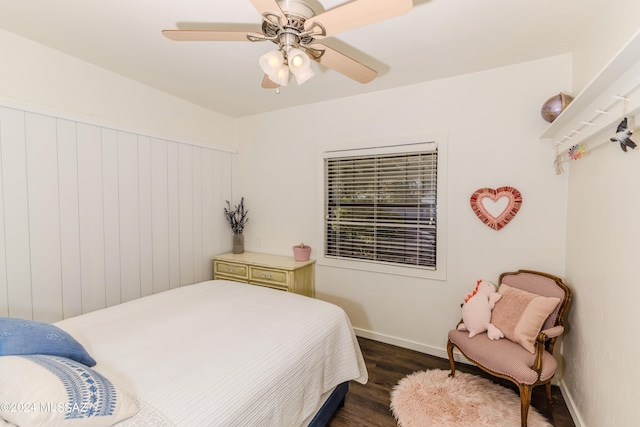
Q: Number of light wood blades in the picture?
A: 5